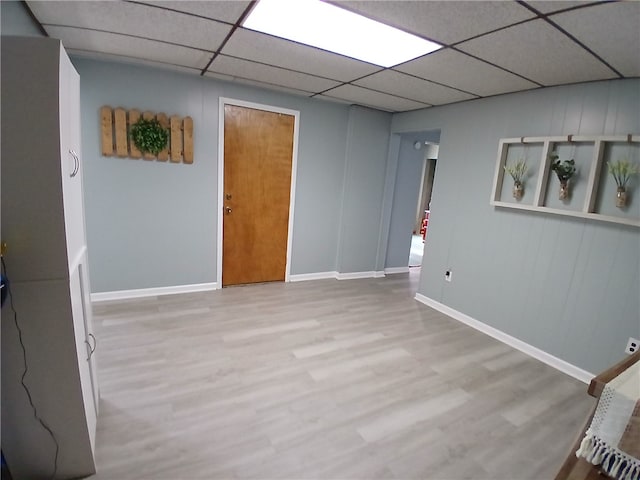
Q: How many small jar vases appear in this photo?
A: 3